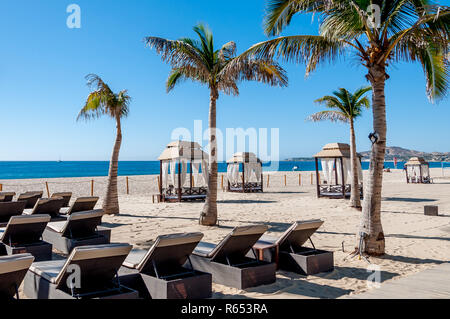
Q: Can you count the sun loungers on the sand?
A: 13